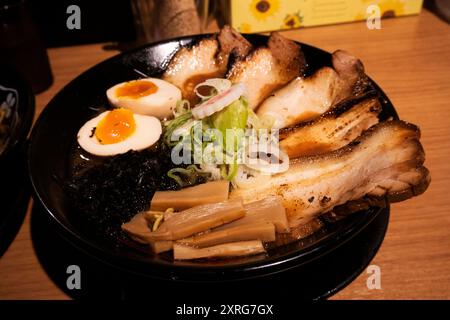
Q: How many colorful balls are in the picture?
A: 0